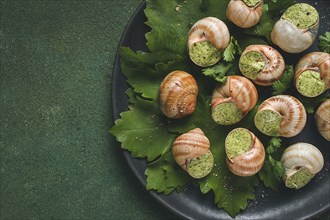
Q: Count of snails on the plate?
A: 12